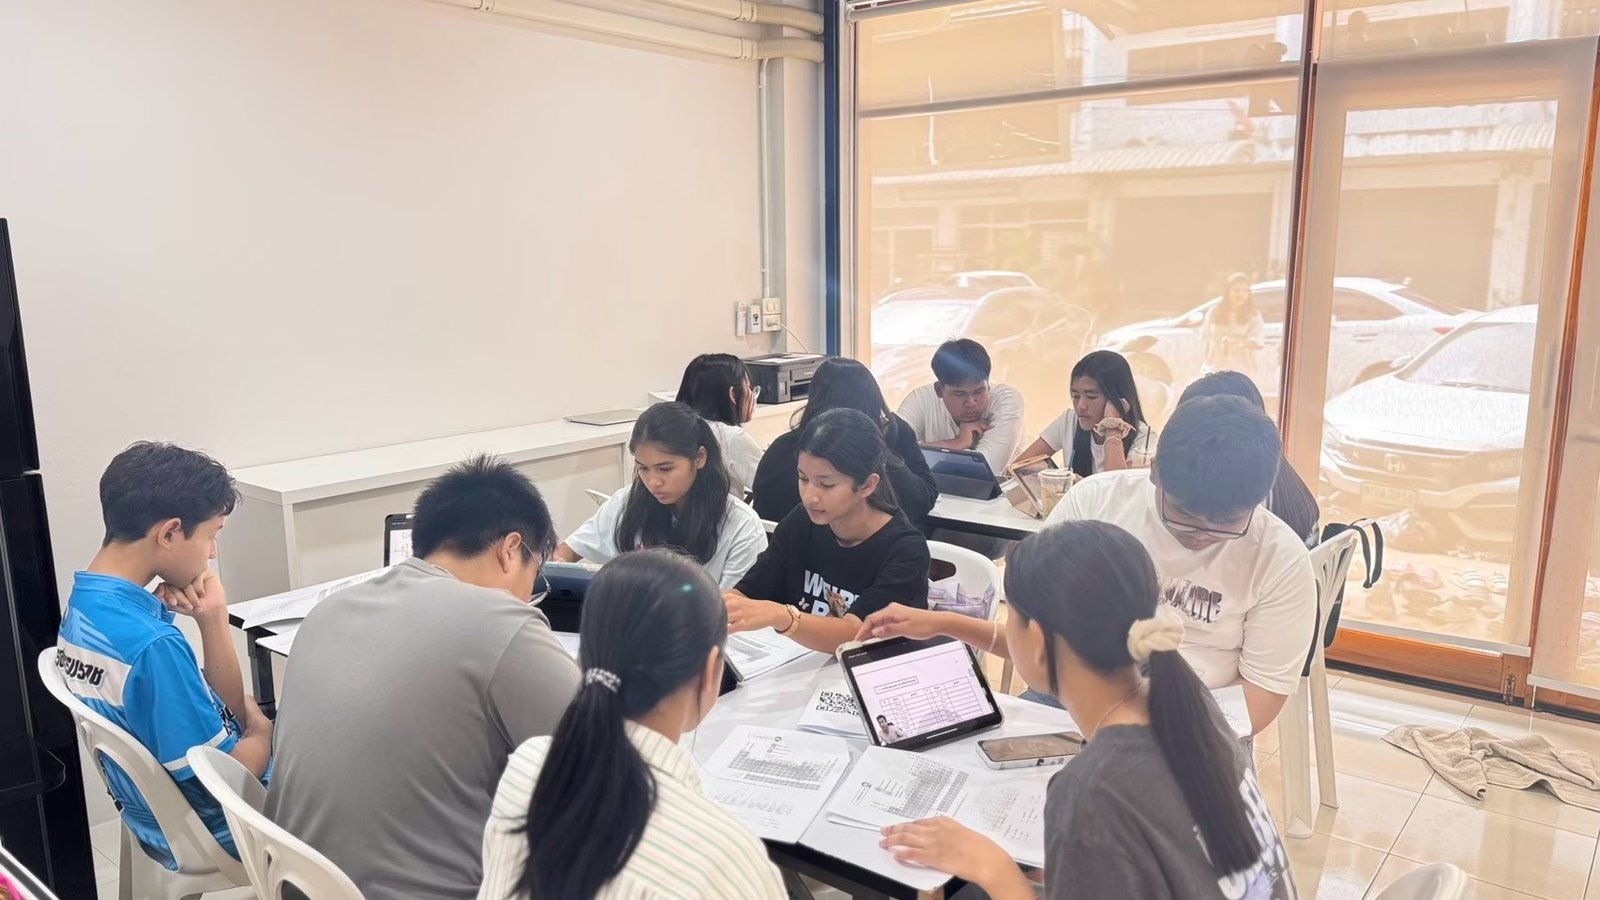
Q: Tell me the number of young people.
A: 12